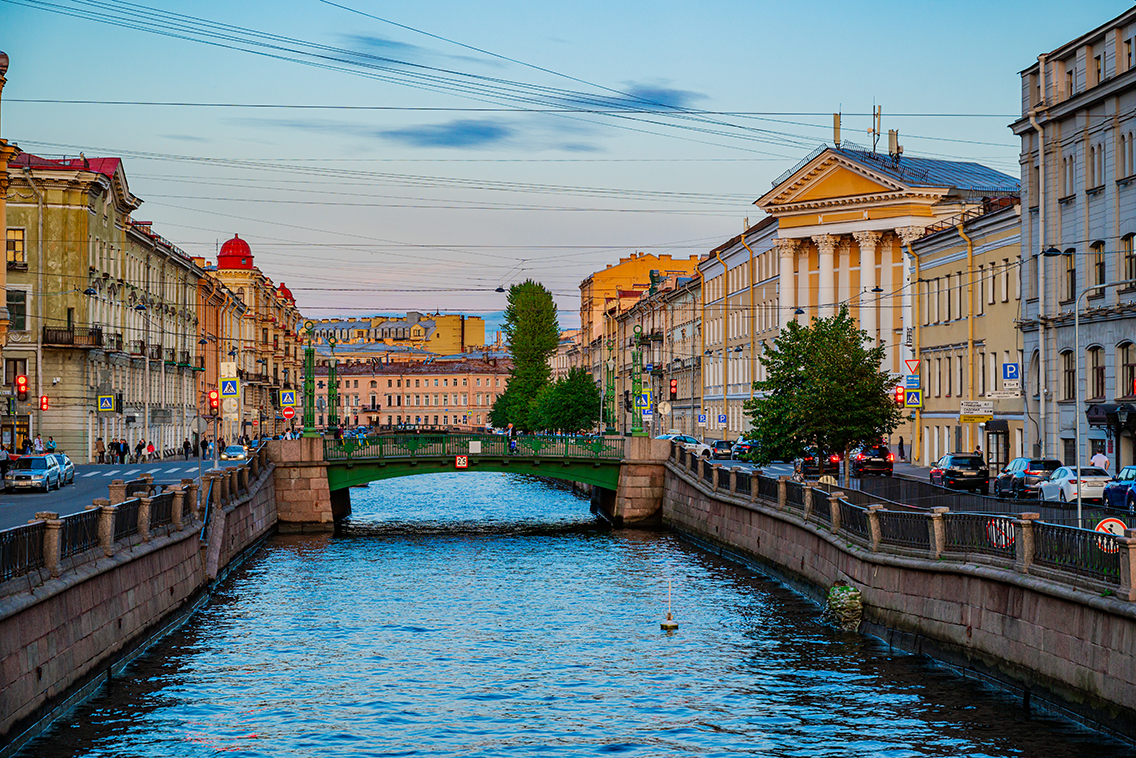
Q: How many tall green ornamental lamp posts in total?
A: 4